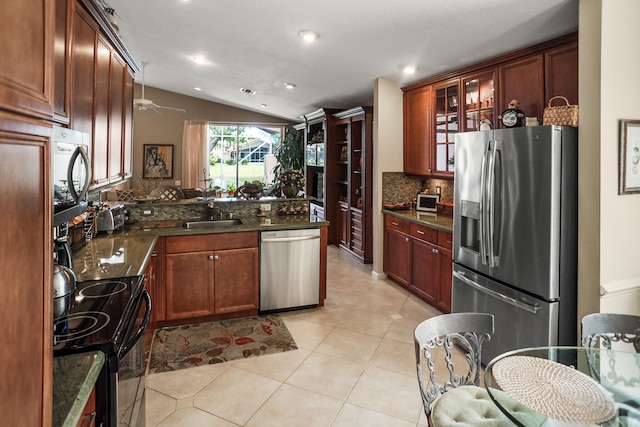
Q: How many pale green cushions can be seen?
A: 1